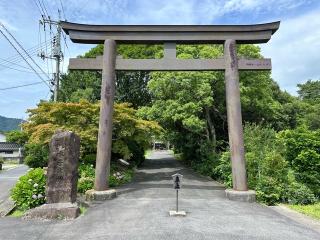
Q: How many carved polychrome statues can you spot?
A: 0